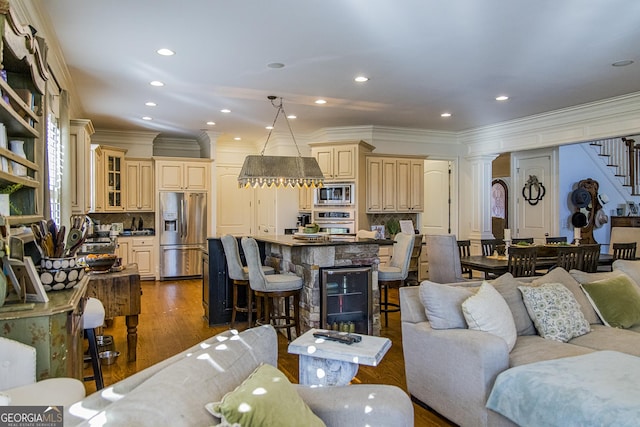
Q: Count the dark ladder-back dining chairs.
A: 8